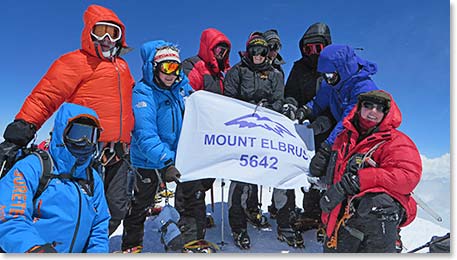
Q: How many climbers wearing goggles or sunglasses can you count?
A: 9